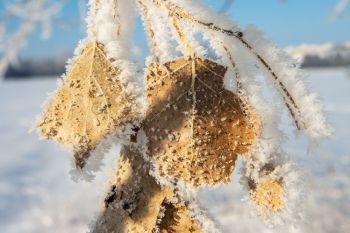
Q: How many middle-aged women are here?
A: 0